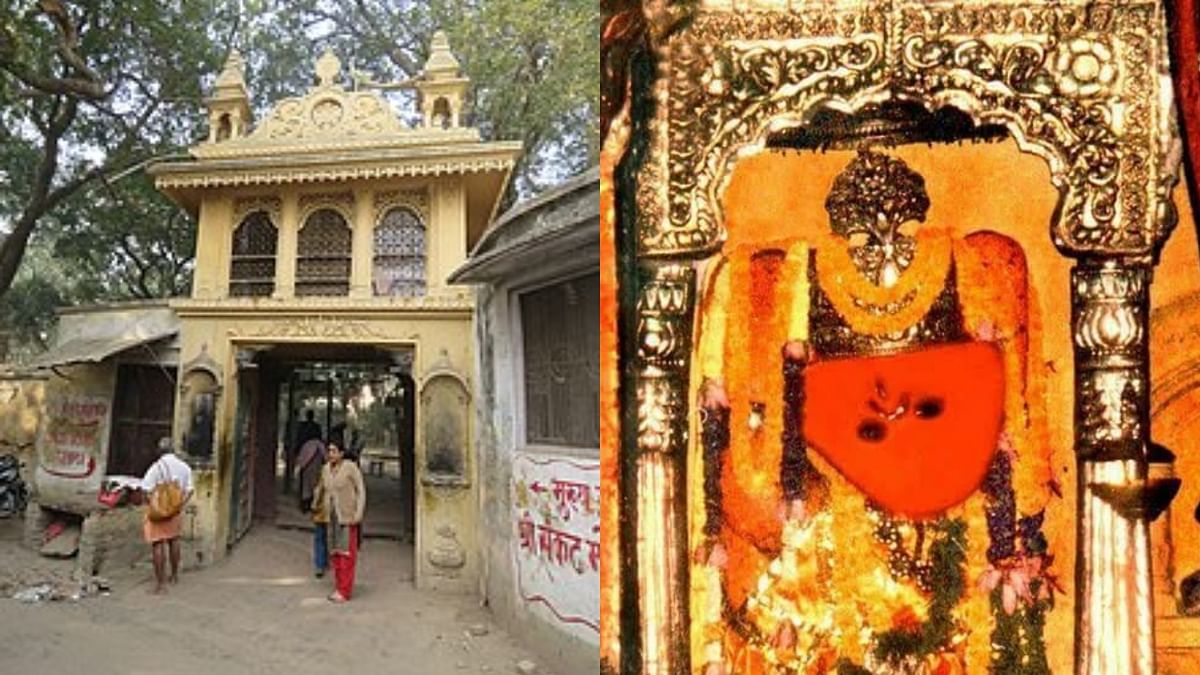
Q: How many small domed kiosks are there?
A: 2